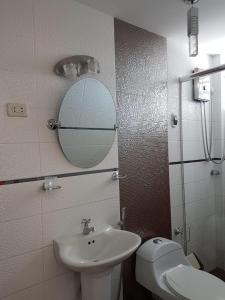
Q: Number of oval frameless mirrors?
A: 1